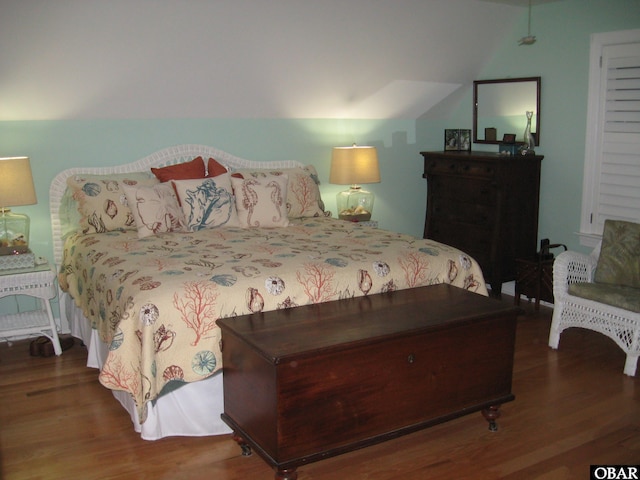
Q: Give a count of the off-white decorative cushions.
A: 3